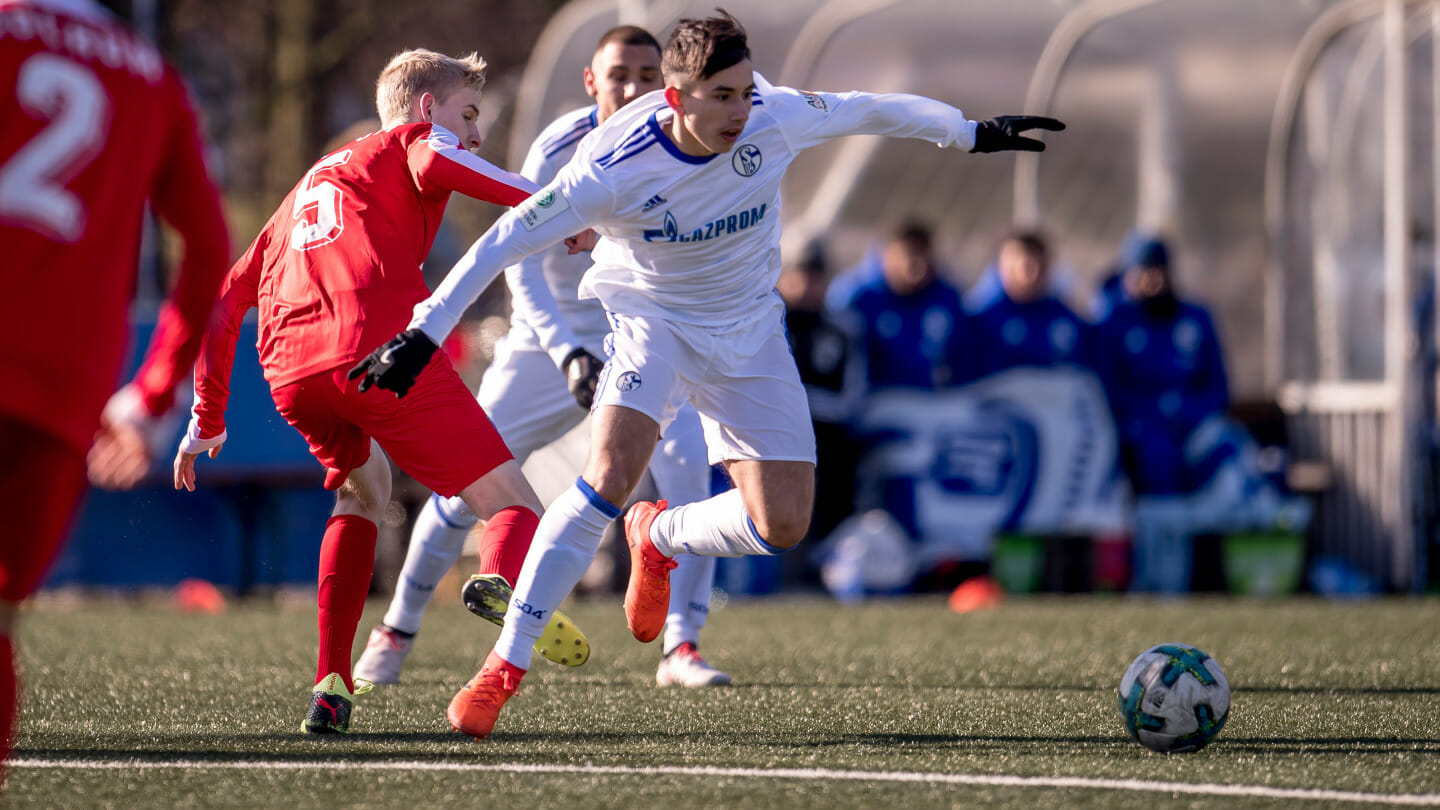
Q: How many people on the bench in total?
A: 4